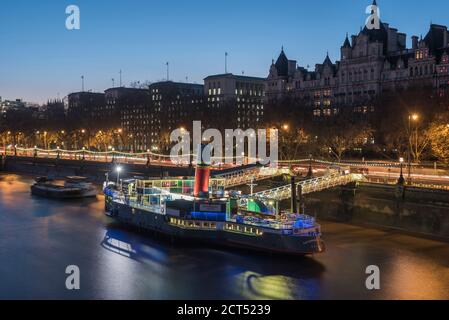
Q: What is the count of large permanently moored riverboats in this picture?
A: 1